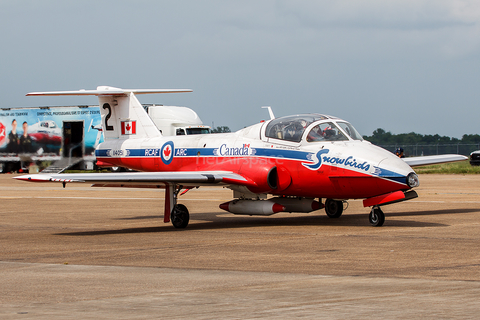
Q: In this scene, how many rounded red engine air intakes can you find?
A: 1